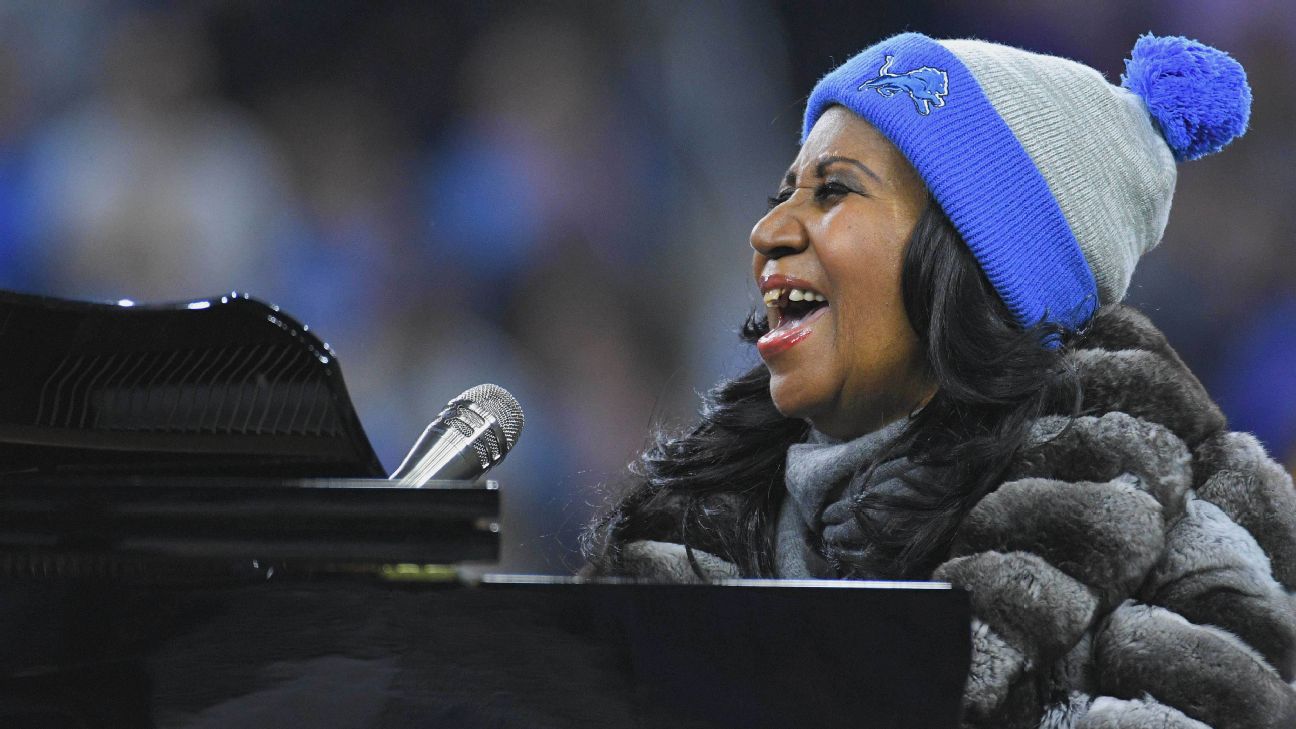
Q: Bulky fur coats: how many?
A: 1